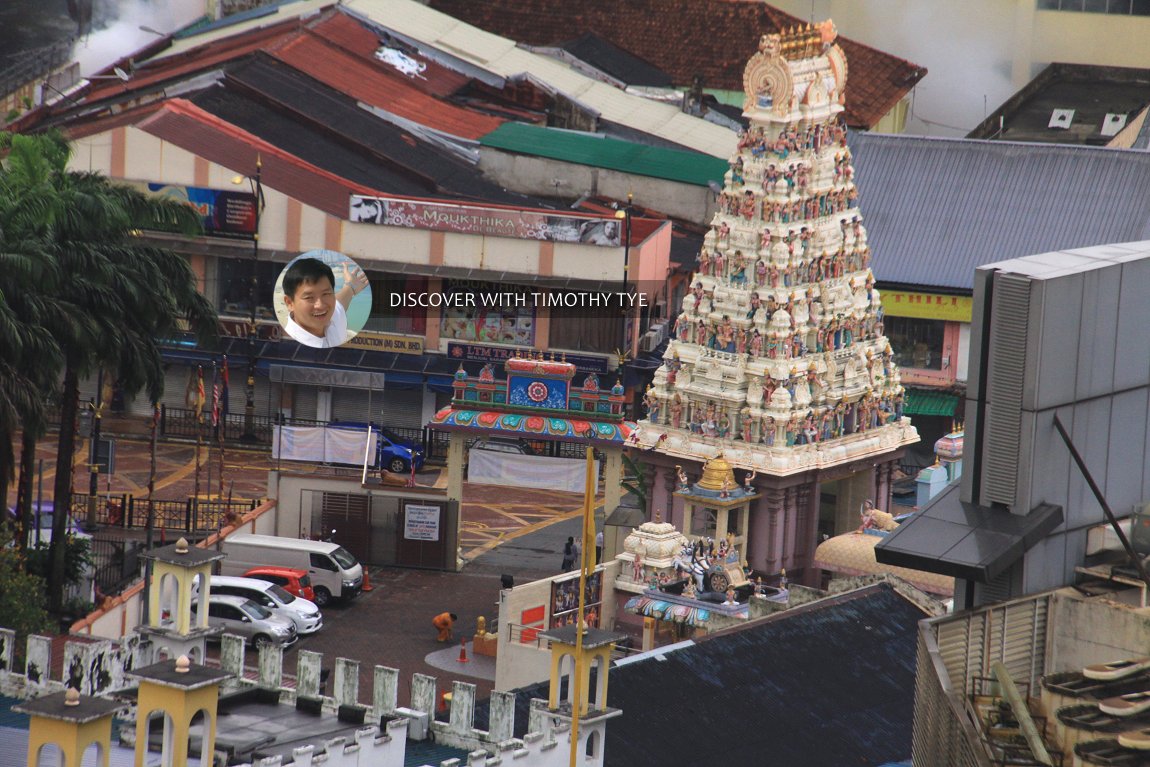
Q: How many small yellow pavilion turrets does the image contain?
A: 4